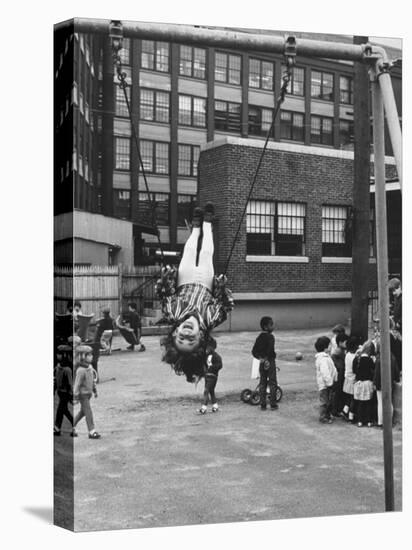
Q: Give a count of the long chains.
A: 2